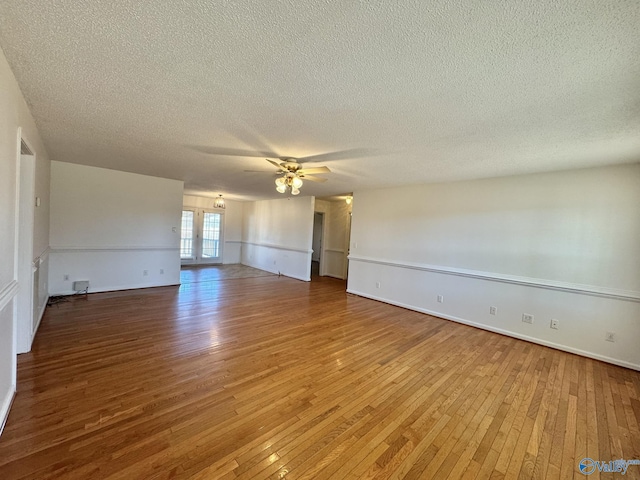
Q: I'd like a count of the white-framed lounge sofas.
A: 0